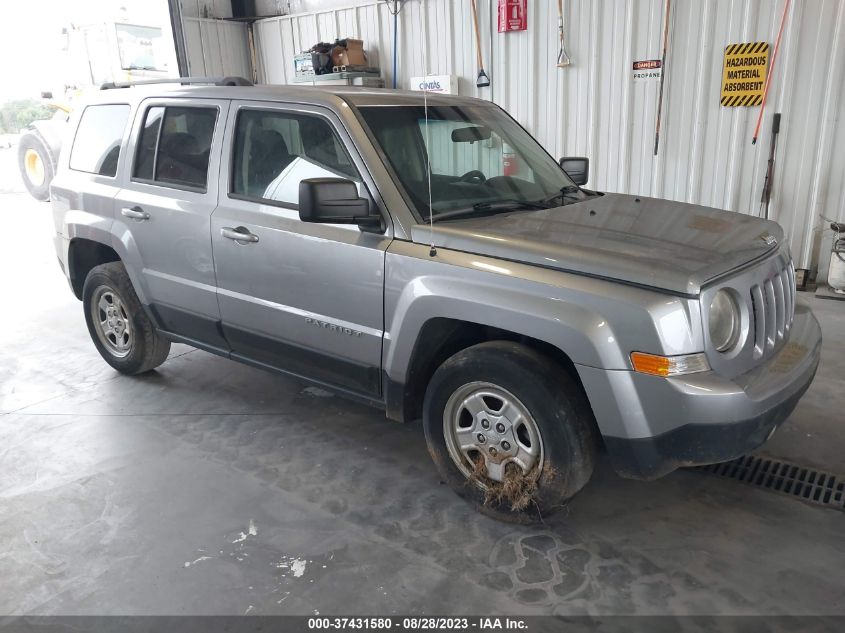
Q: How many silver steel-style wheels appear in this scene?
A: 2